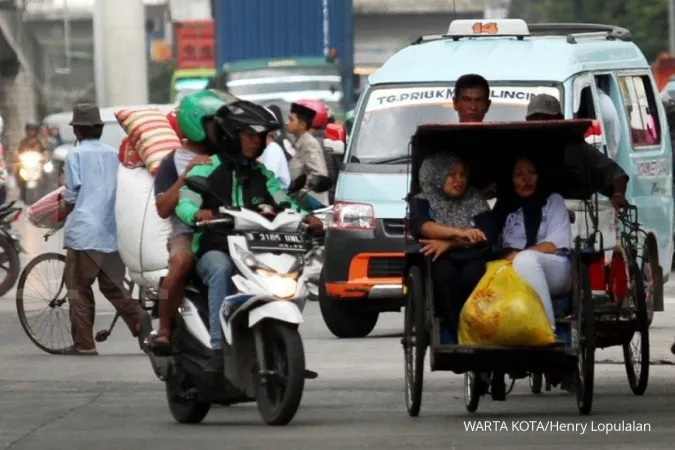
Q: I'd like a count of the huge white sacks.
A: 1